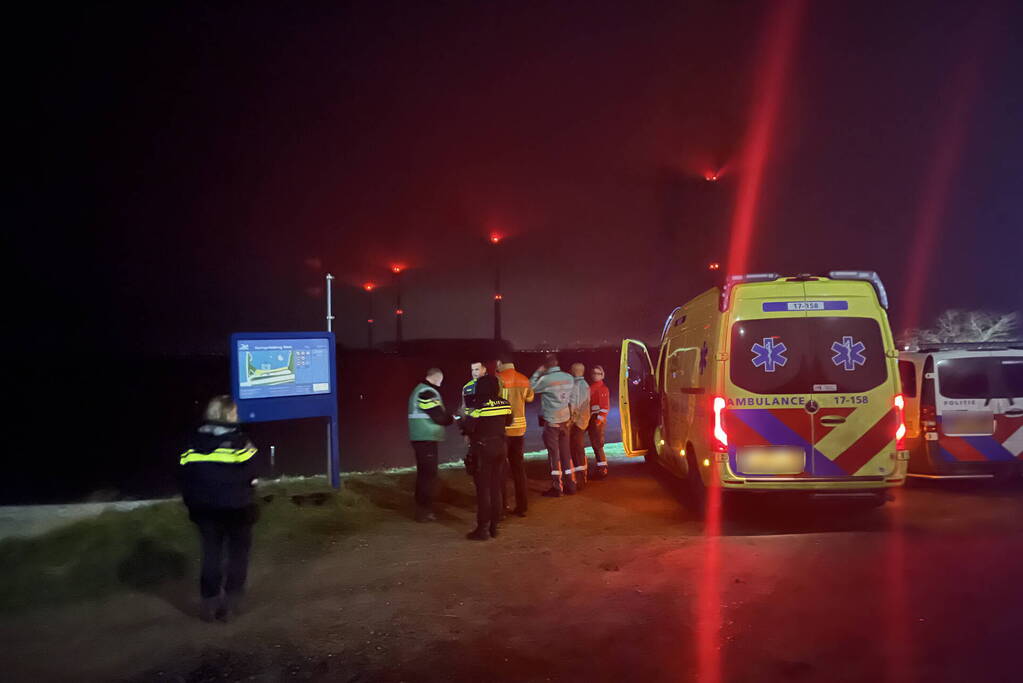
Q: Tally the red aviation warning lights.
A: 8